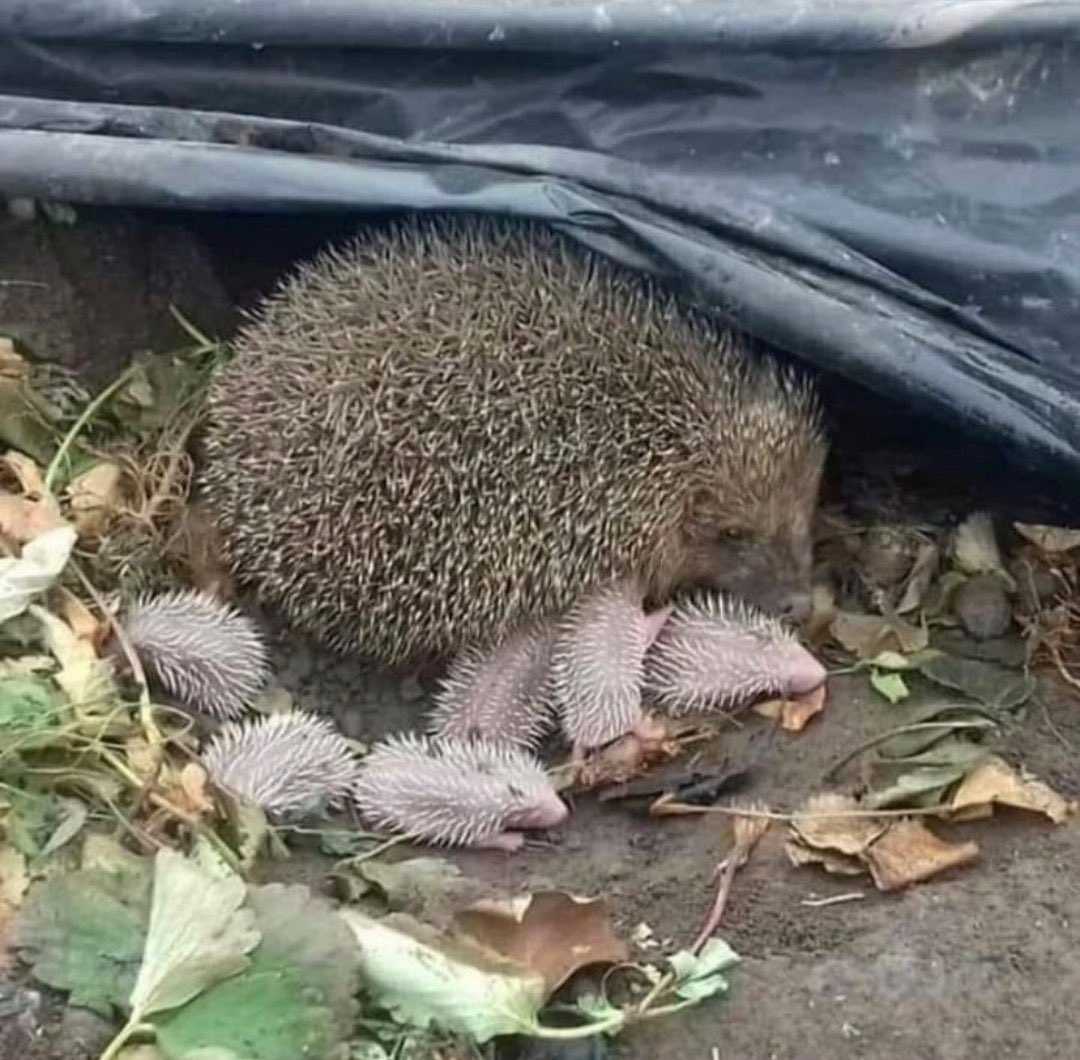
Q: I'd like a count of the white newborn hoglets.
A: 6